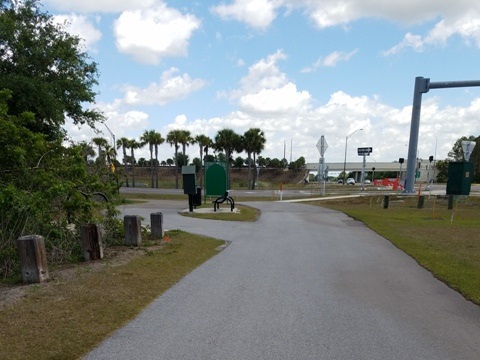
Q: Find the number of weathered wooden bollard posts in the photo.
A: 4